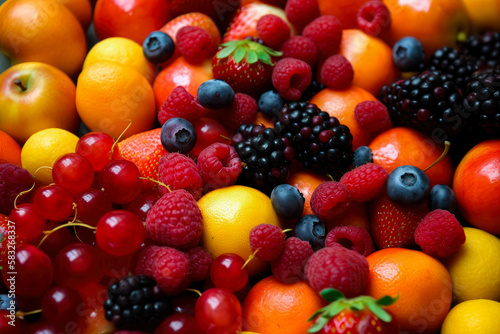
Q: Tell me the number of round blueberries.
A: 10